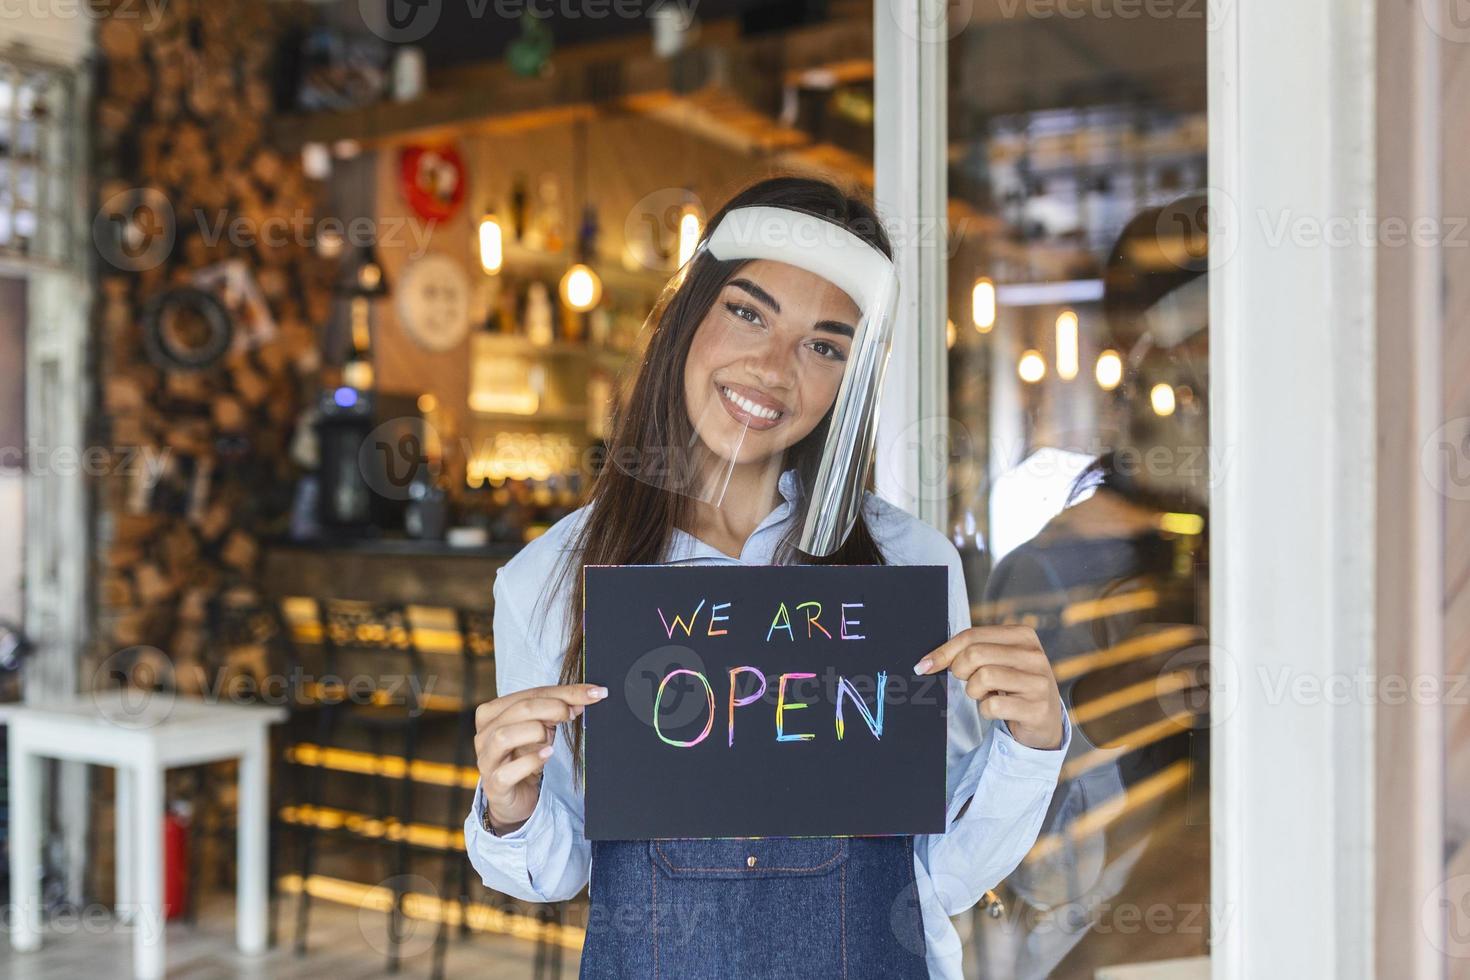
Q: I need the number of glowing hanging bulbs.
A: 8